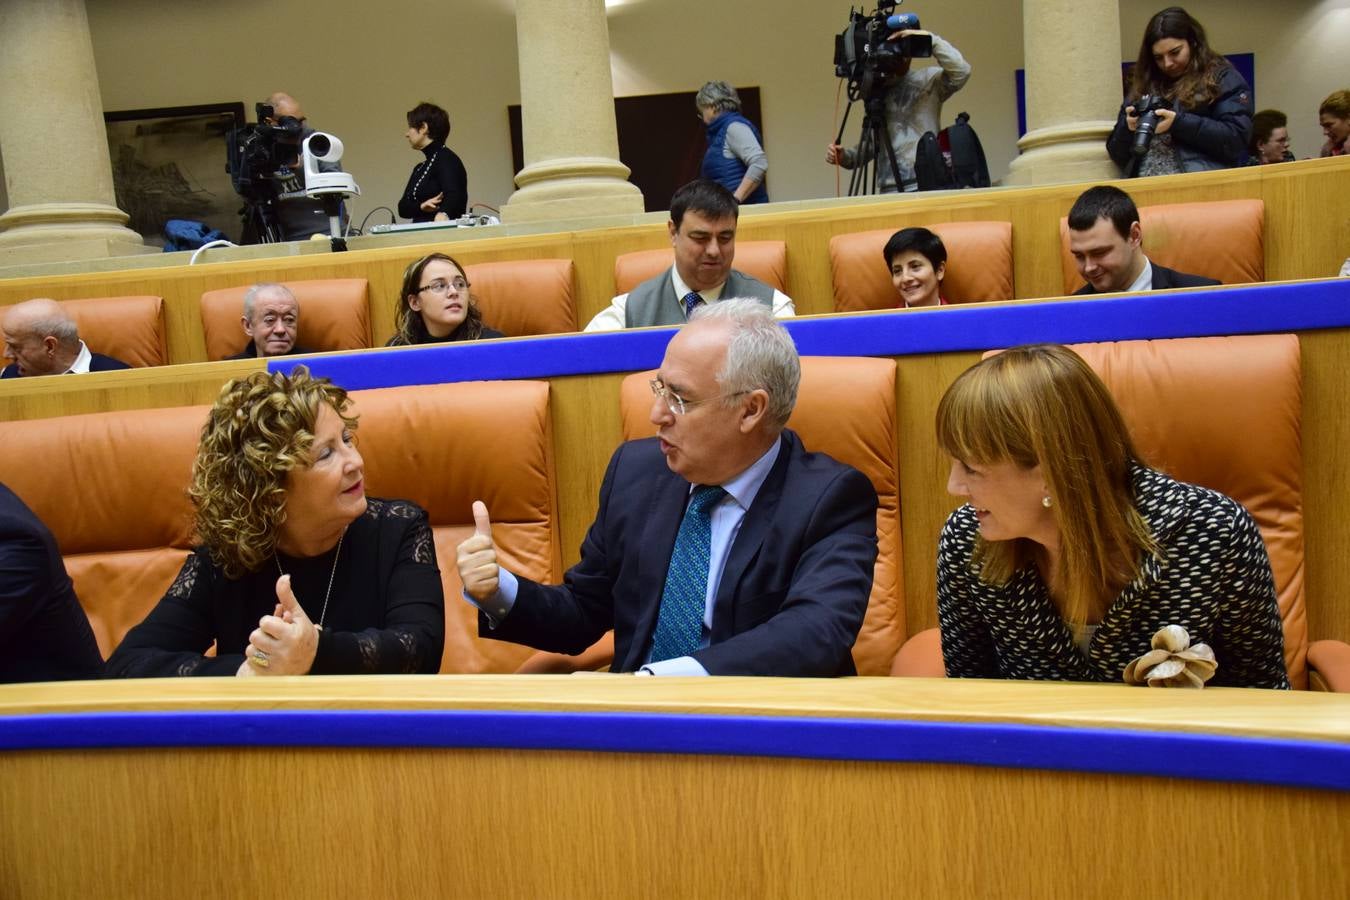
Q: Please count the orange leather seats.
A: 10